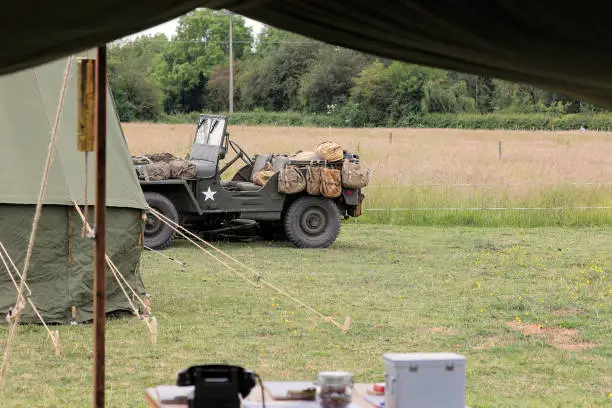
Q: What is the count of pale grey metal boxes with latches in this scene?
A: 1